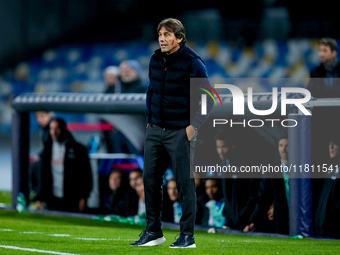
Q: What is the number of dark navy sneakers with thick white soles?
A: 2